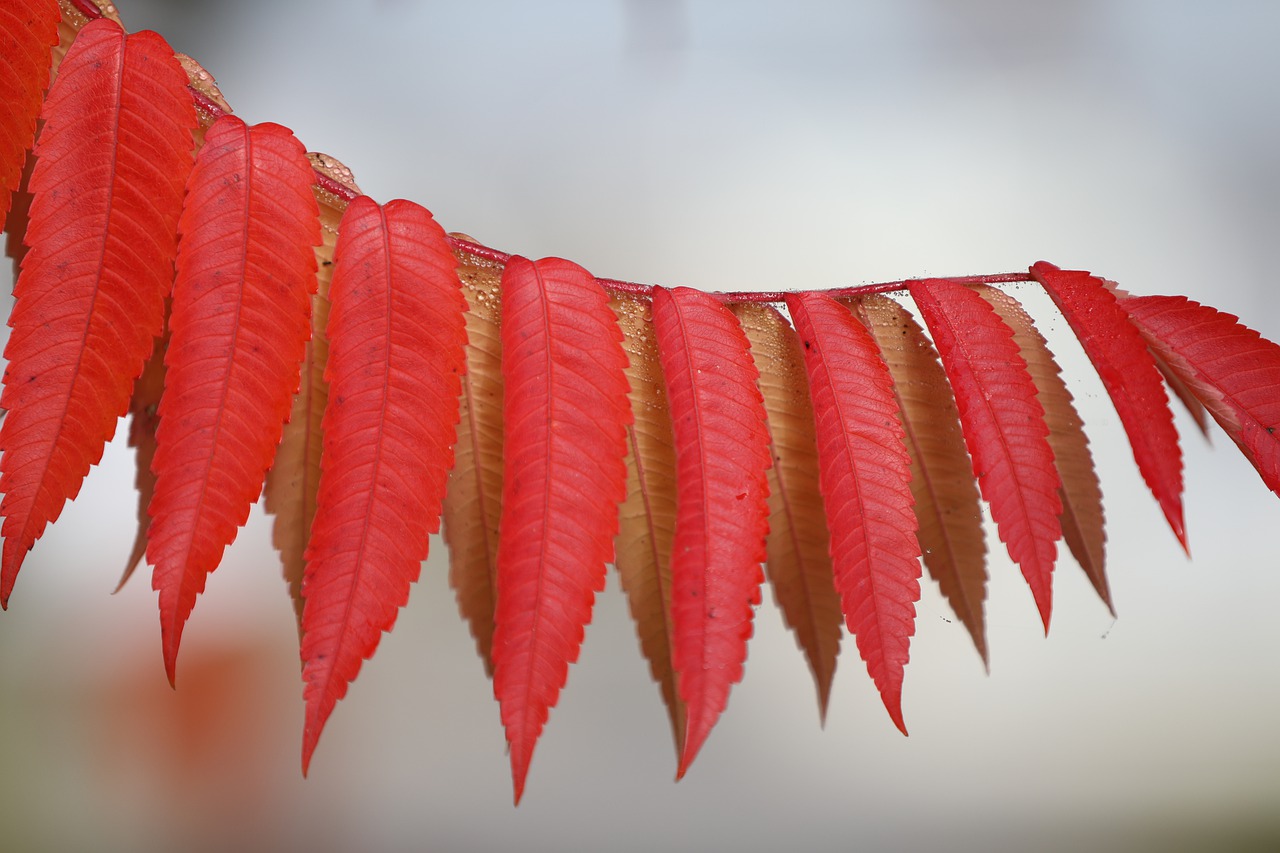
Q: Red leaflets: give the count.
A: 10